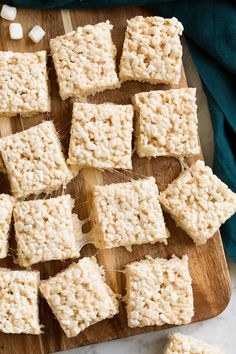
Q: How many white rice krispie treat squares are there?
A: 14